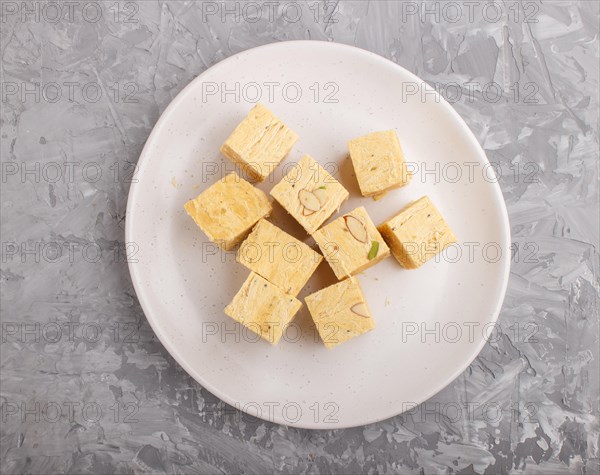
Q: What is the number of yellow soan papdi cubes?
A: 9